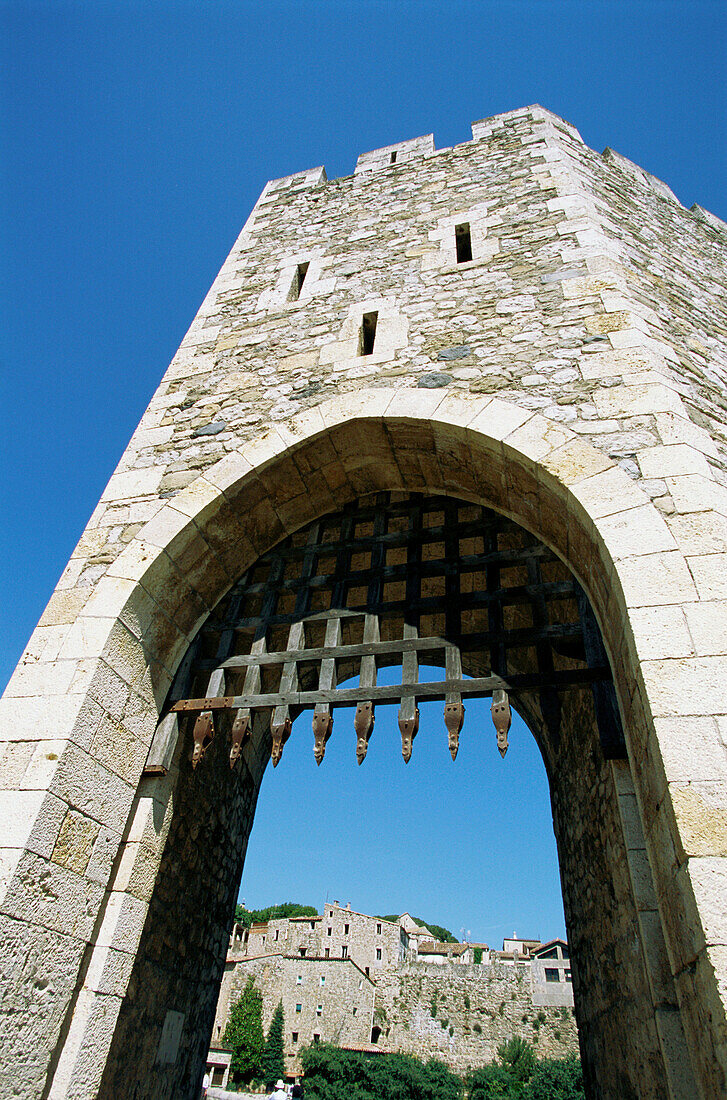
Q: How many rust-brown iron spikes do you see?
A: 8